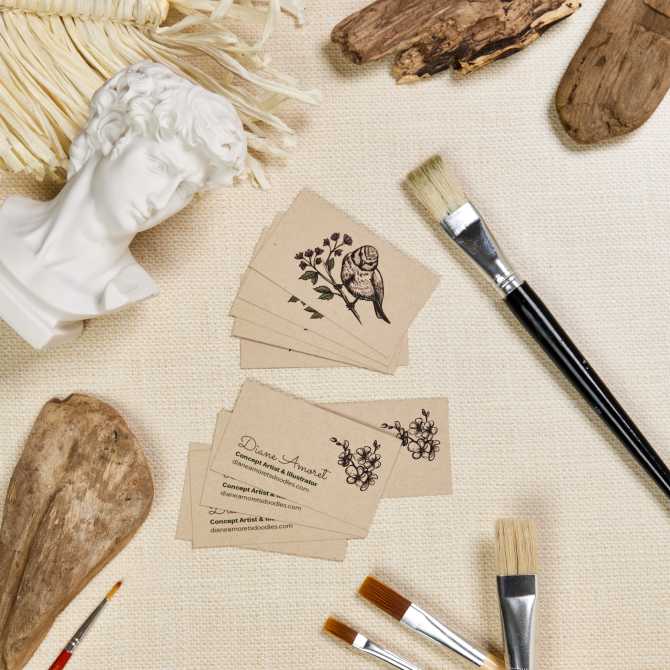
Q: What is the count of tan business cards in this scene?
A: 10